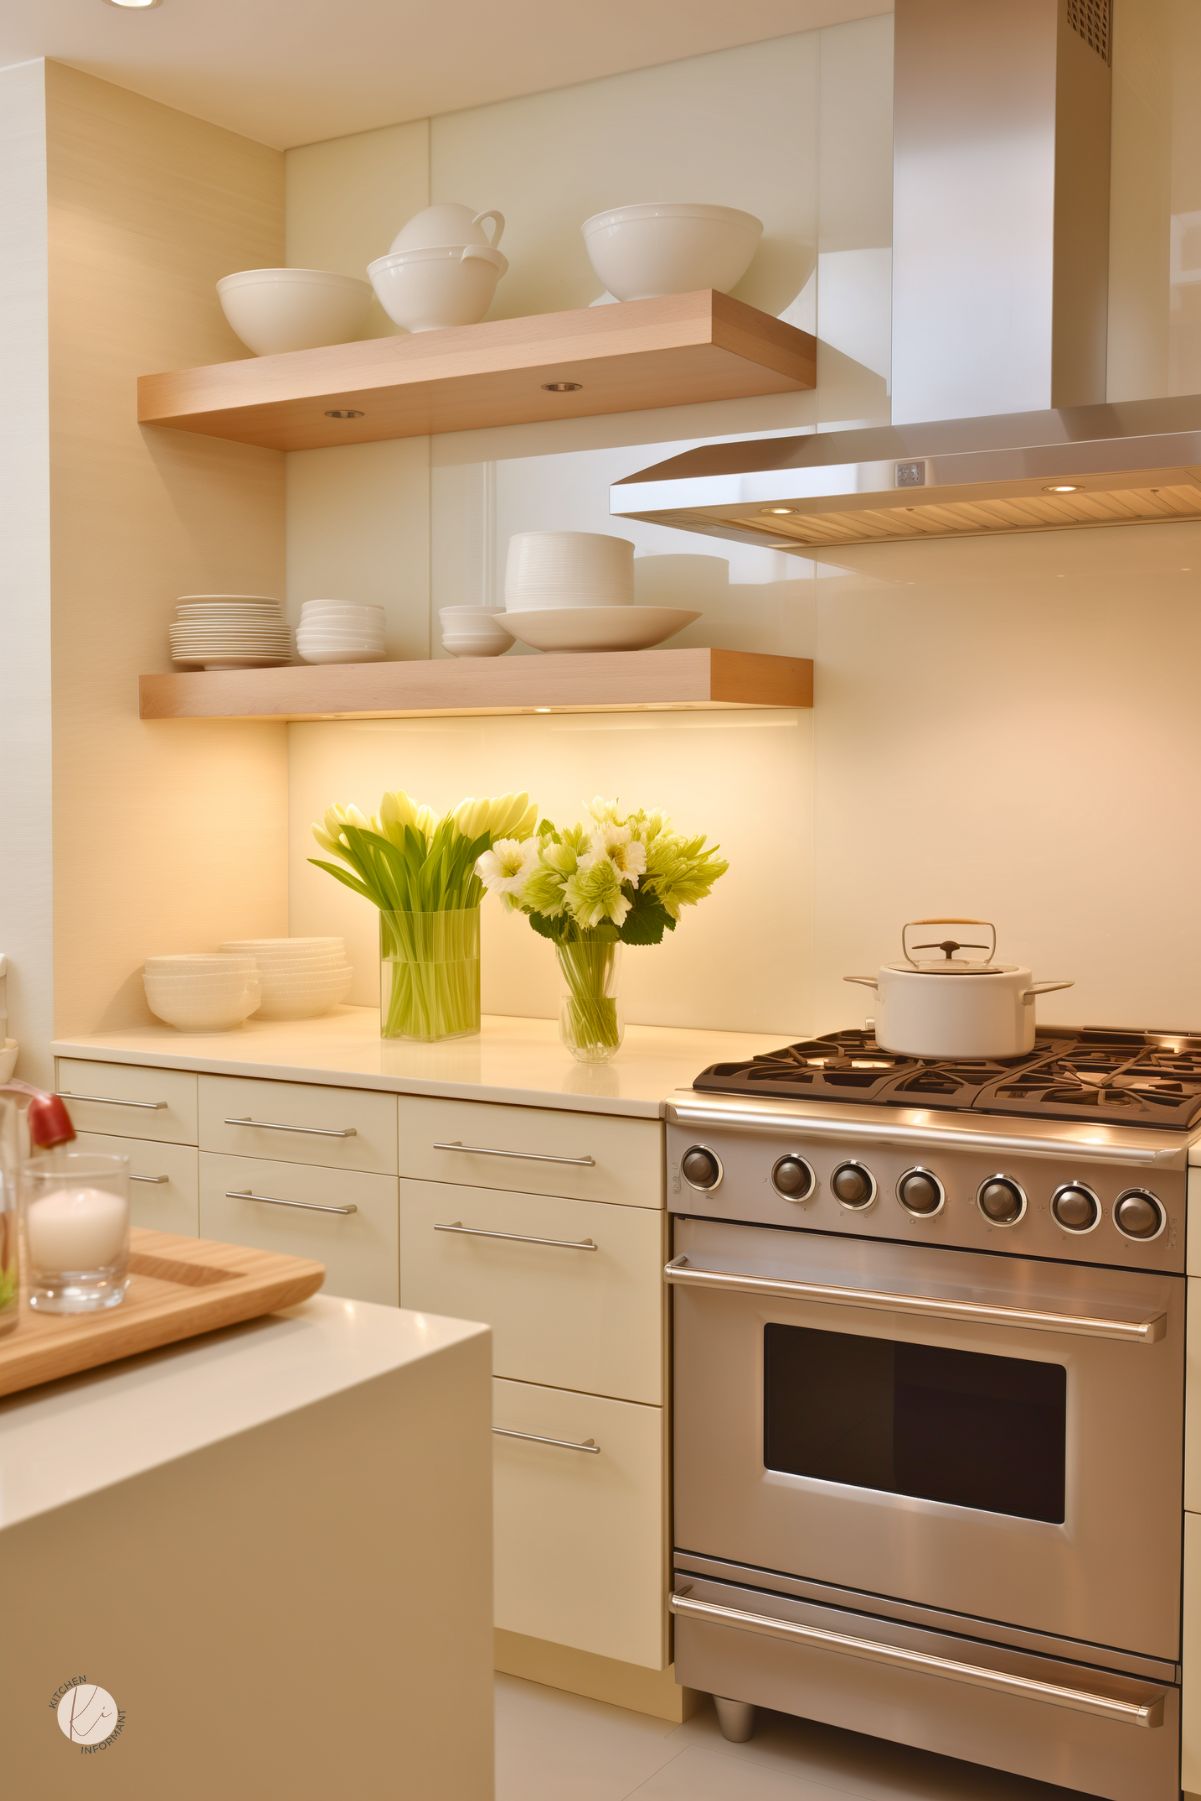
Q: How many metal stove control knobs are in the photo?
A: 7